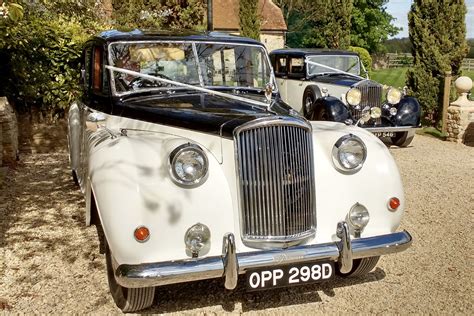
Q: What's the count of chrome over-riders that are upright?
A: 2